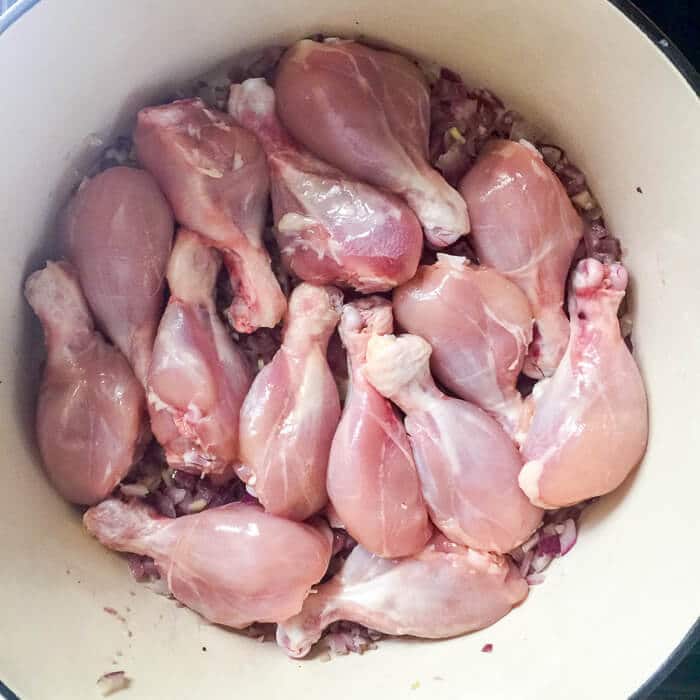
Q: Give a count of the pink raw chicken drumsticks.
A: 14